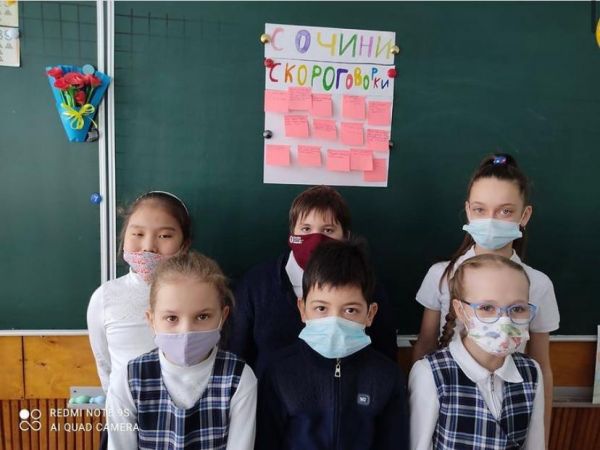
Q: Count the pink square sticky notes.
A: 14